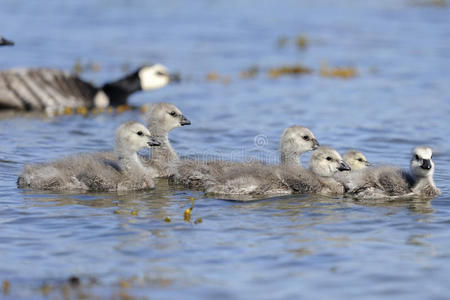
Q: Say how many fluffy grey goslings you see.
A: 6